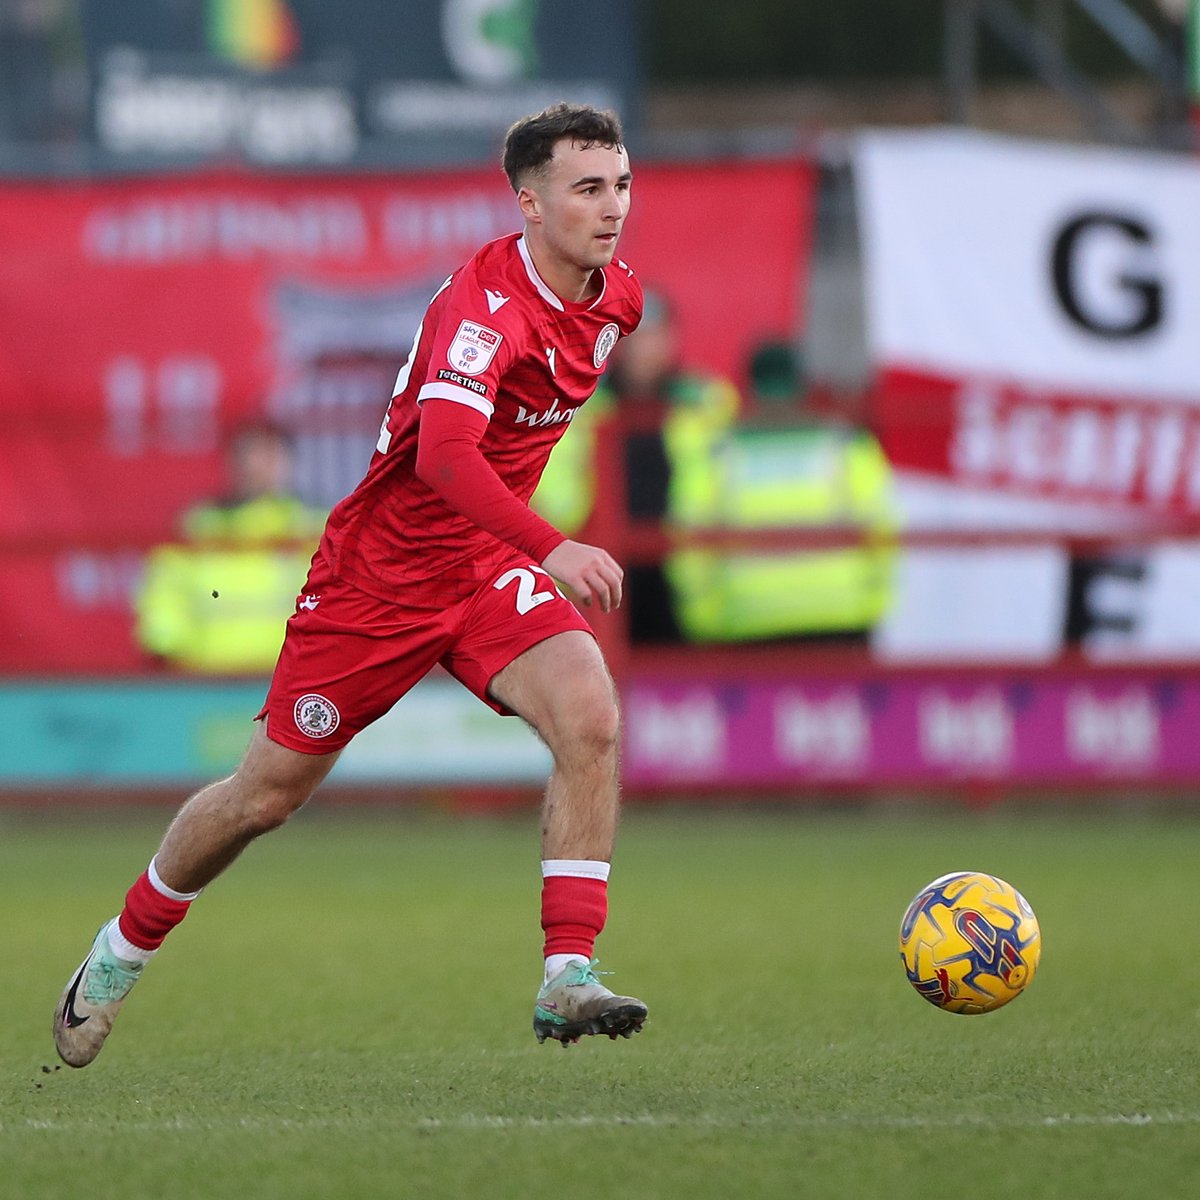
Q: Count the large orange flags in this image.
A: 0